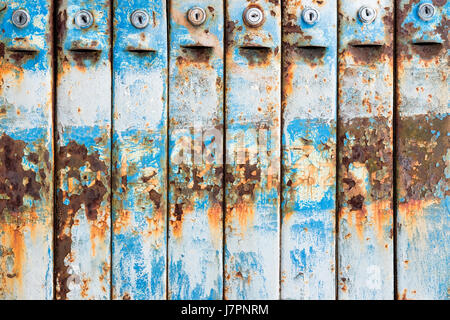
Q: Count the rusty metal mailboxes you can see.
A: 8